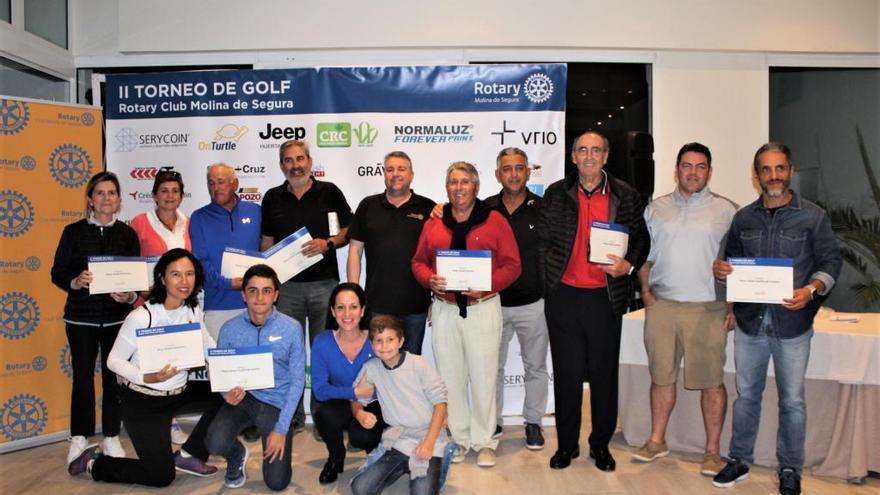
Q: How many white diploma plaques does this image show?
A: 9